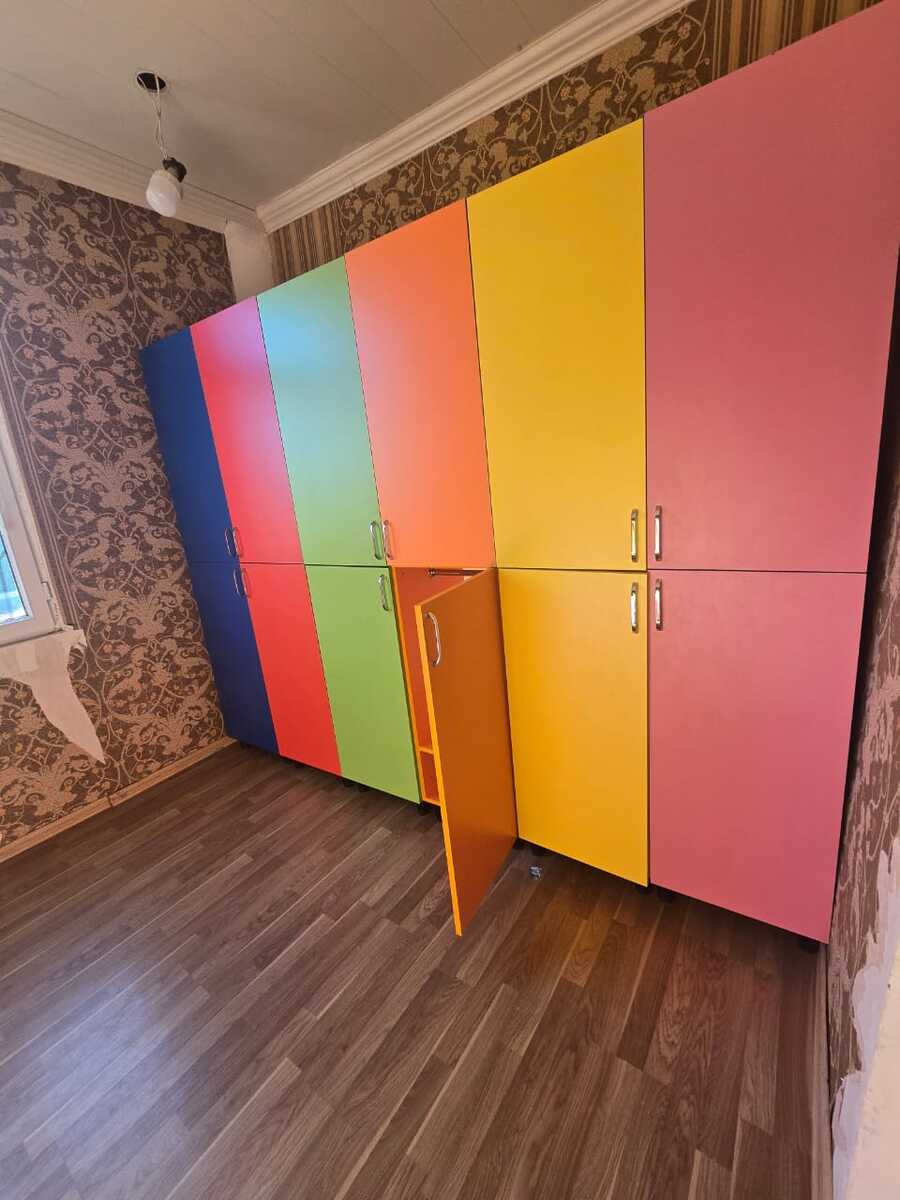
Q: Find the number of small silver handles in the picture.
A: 12